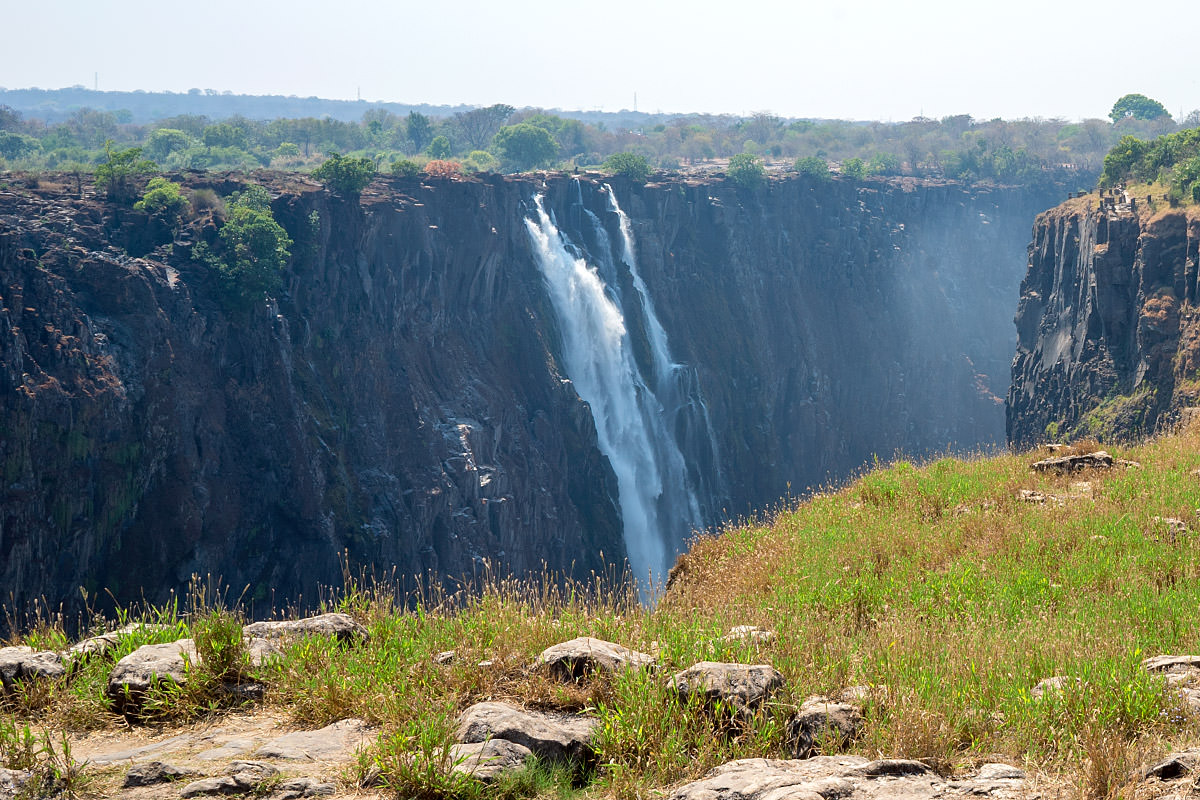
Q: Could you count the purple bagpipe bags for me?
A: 0